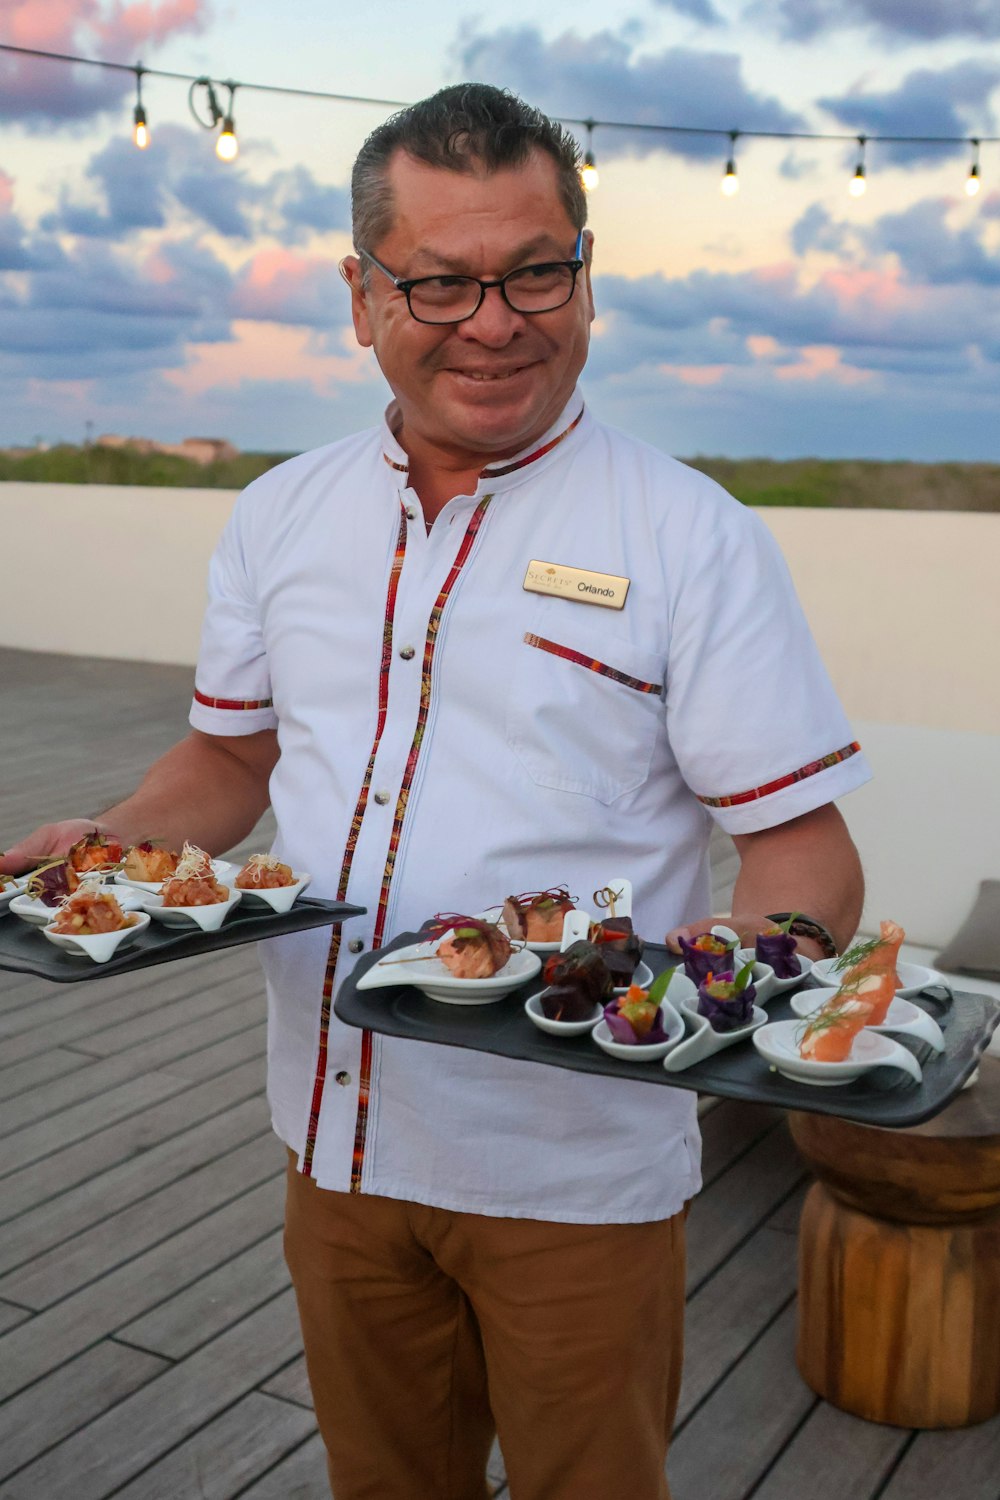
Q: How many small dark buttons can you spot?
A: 5